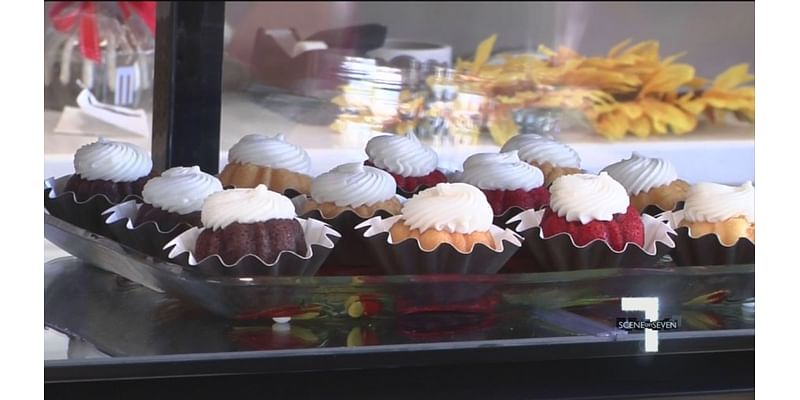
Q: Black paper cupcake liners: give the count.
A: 12